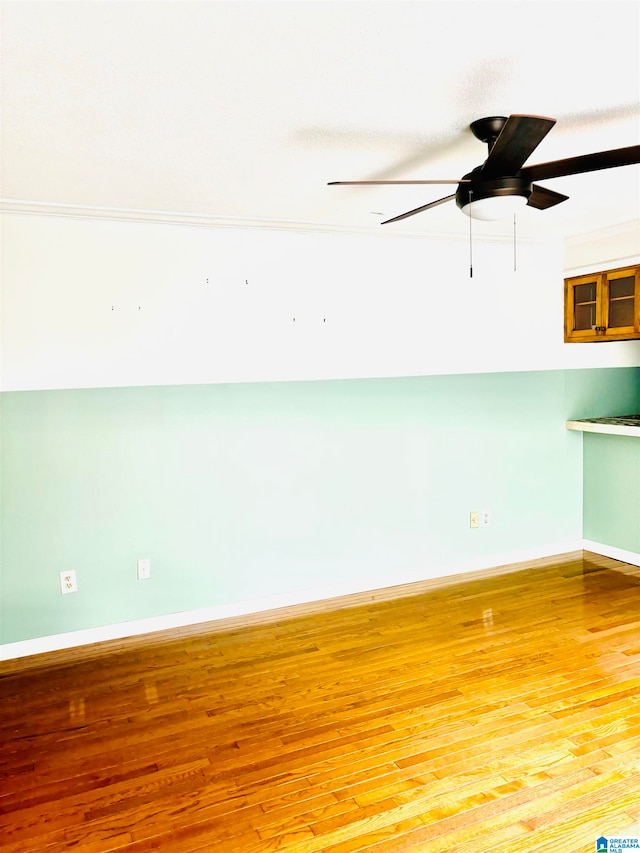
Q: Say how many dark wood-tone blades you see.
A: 5